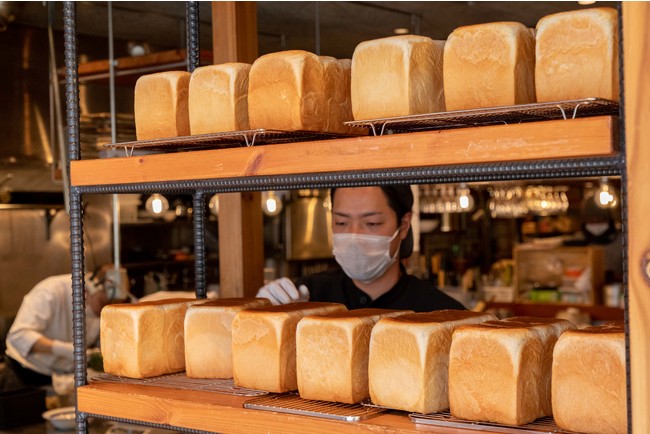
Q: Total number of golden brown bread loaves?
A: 13